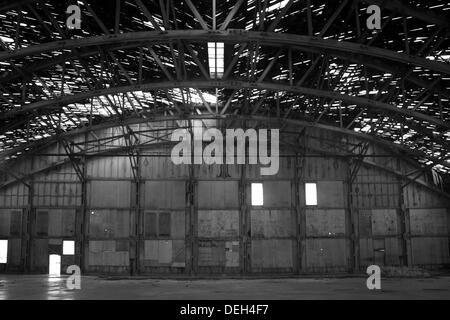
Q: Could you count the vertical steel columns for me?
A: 8